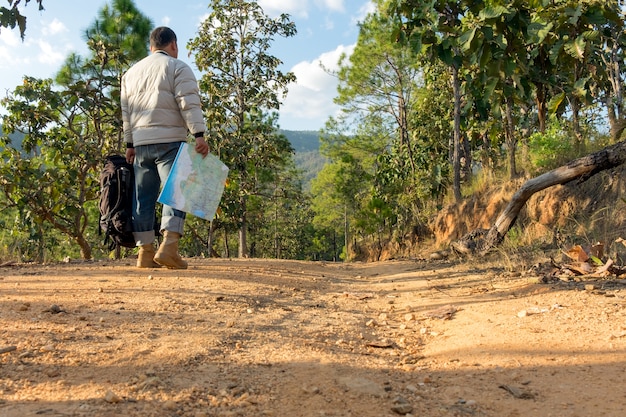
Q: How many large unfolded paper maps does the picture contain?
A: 1